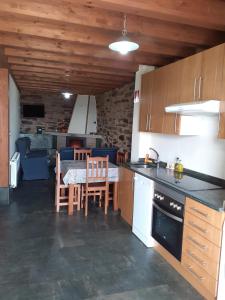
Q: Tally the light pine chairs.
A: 4